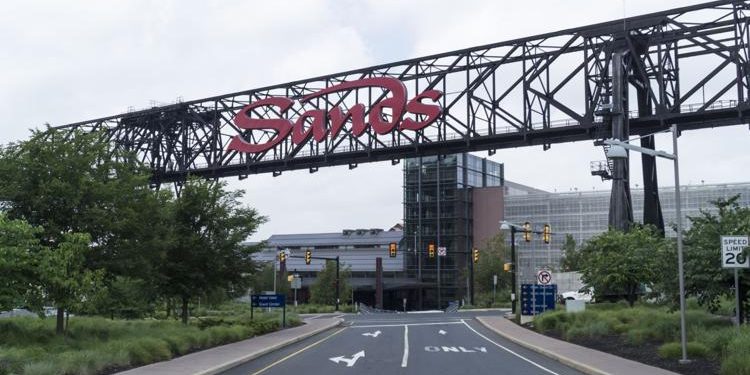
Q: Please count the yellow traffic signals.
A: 7